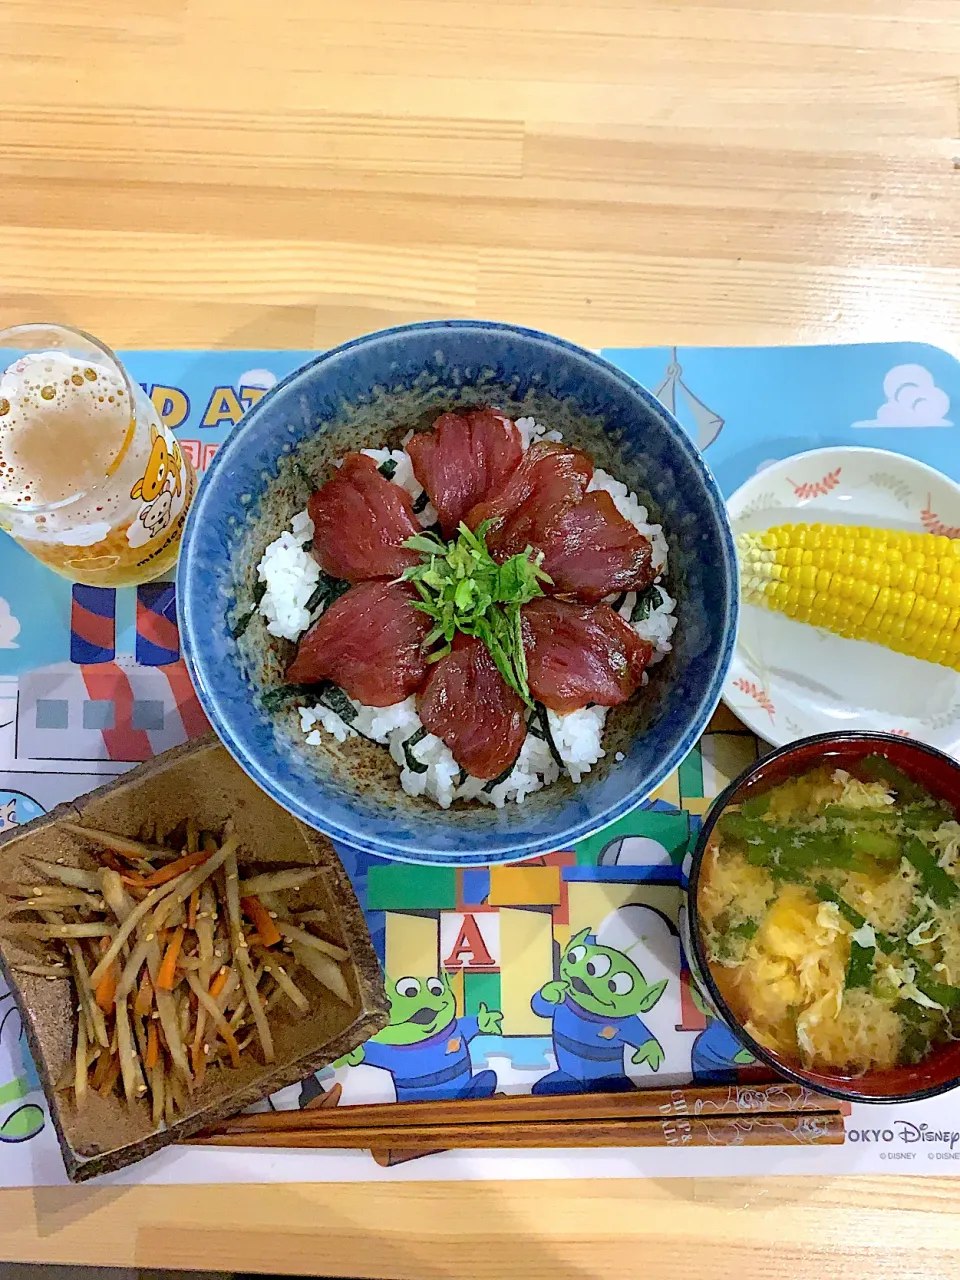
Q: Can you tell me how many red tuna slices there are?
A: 7